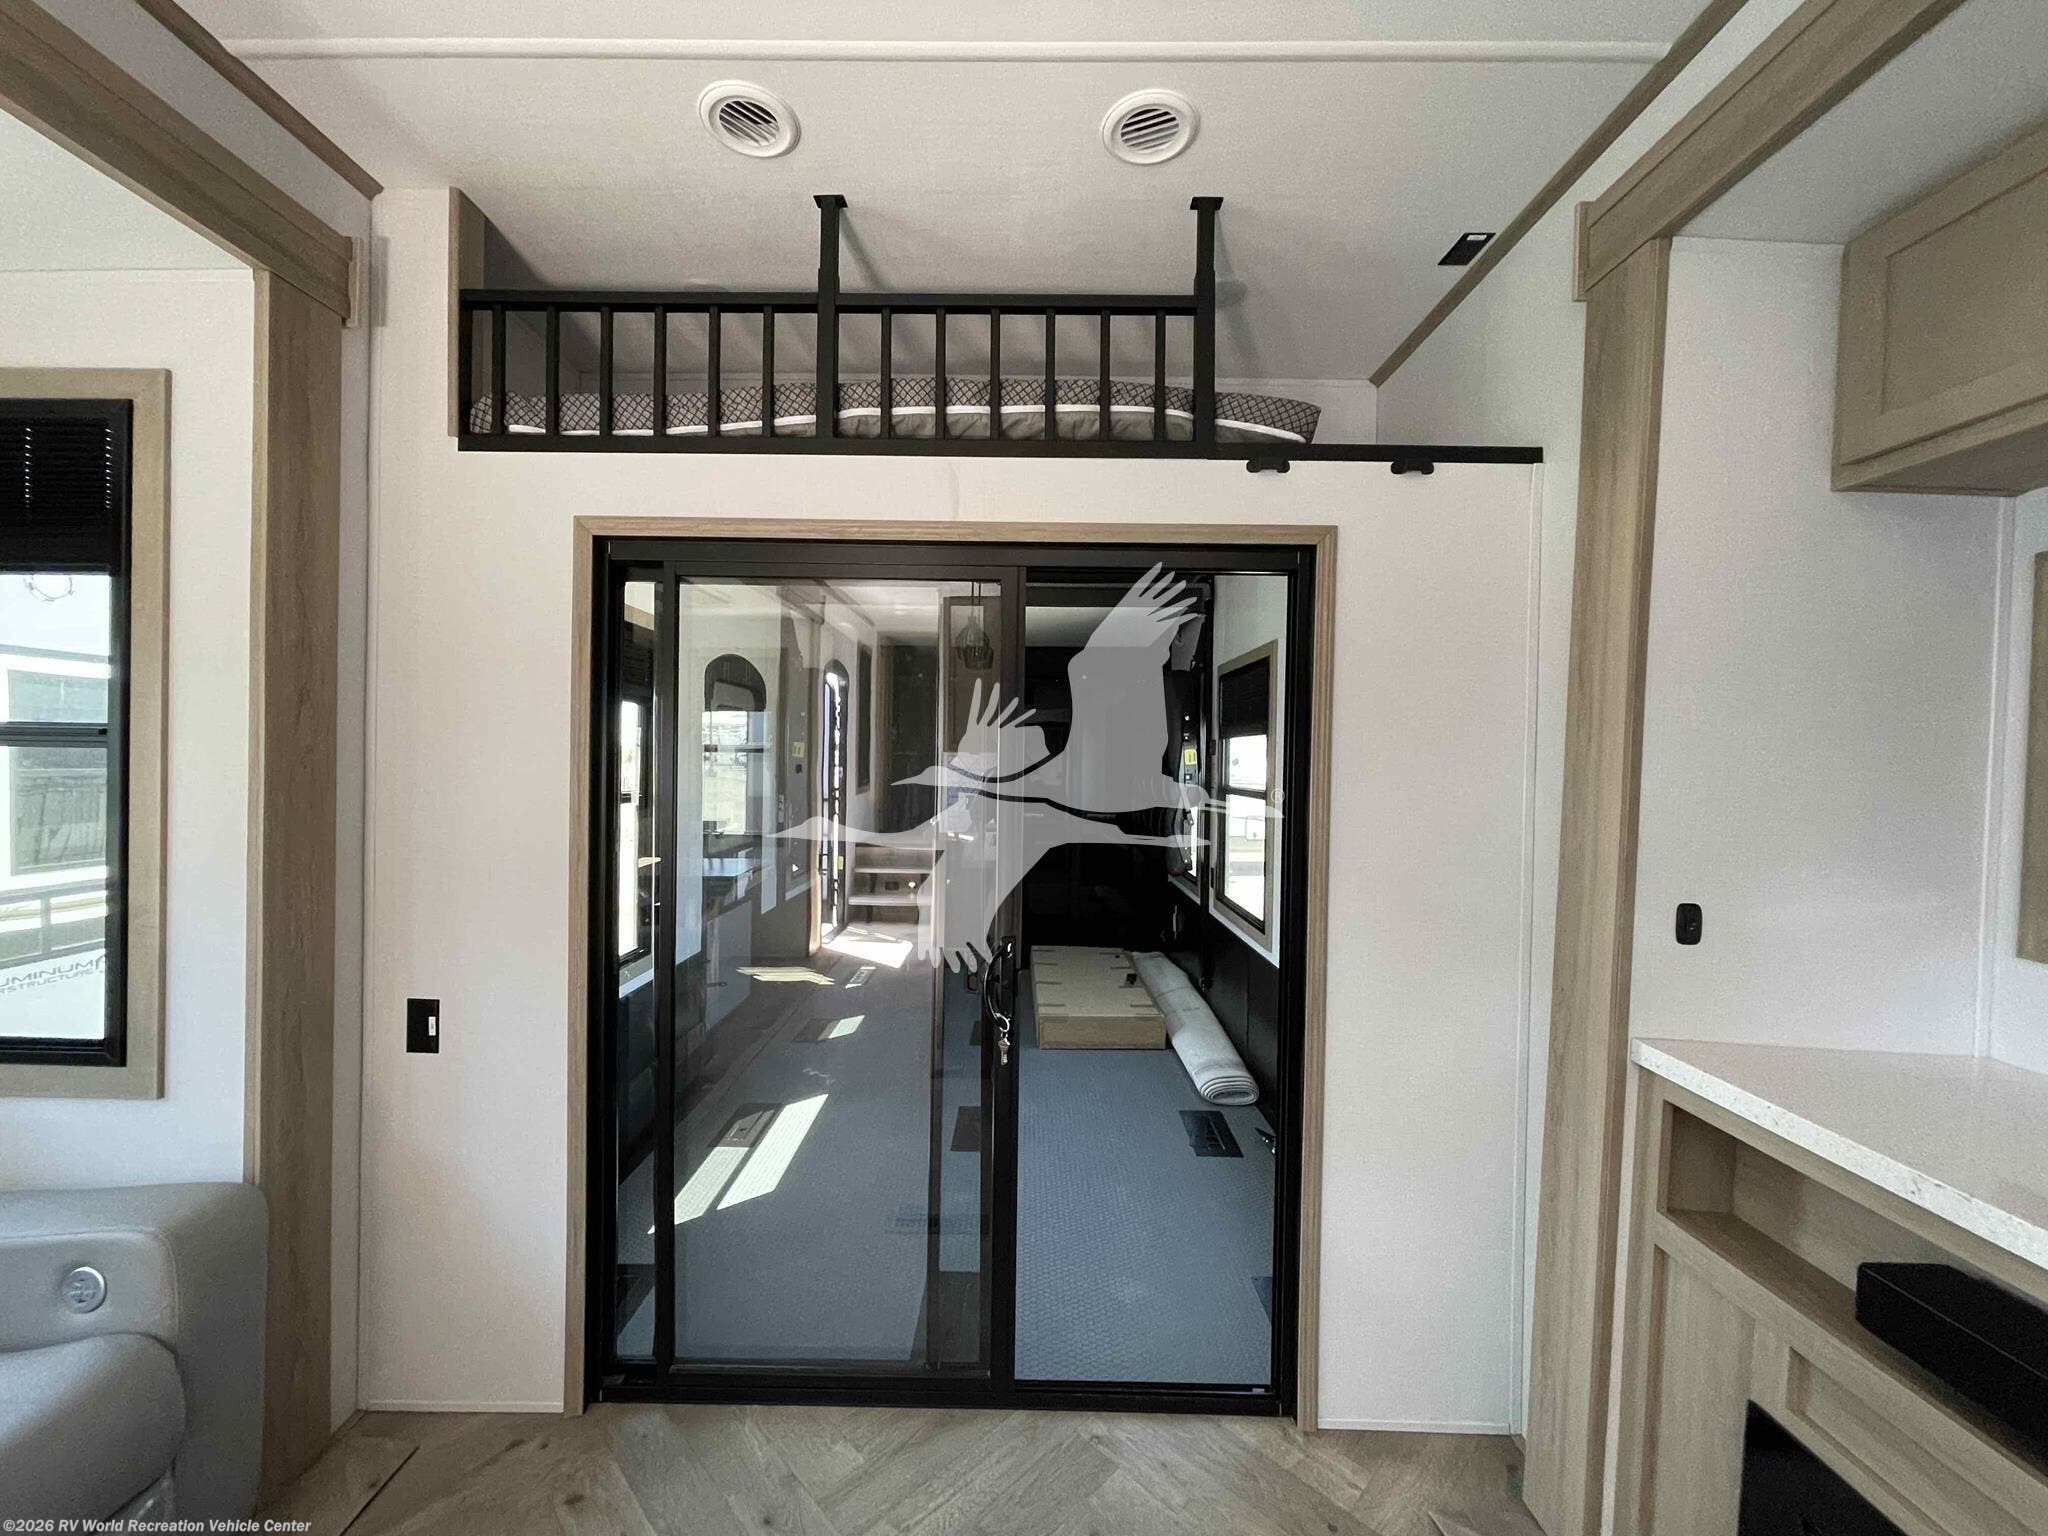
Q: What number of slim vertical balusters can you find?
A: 12